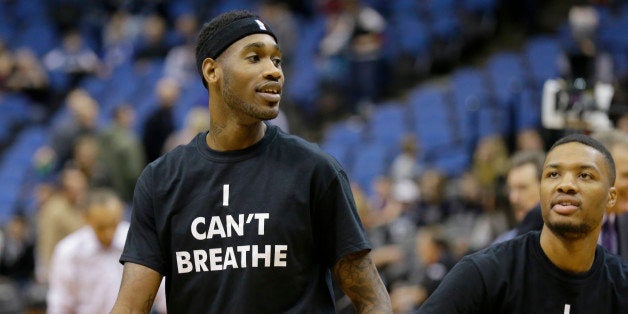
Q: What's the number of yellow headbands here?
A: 0